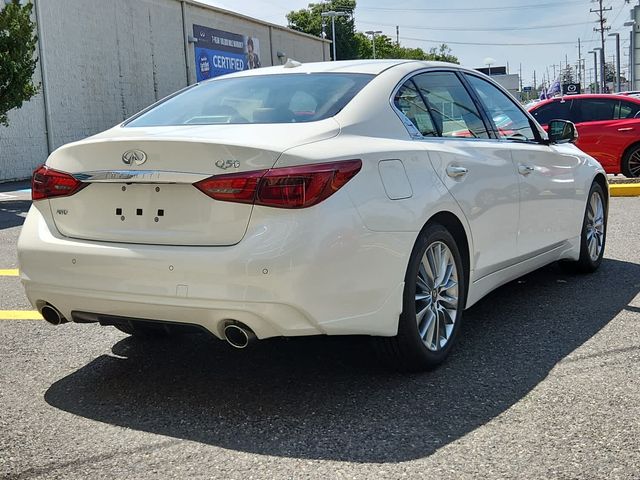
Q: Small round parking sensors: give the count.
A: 3